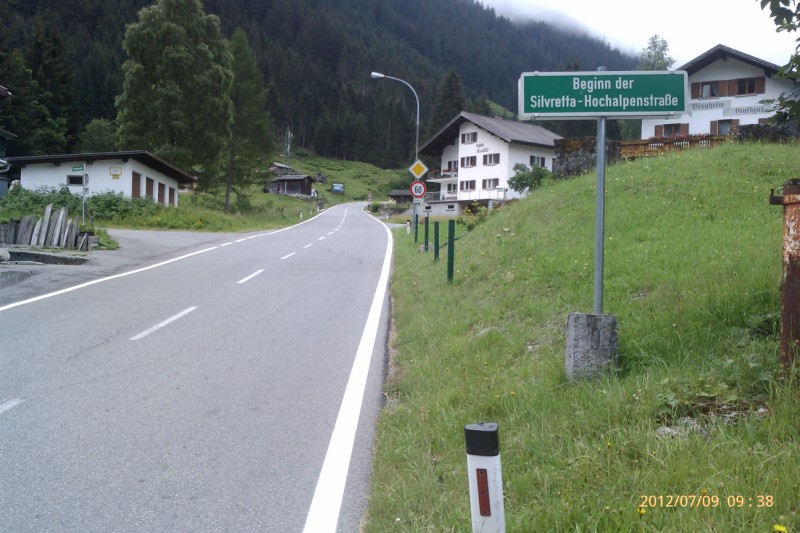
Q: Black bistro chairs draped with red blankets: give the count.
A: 0